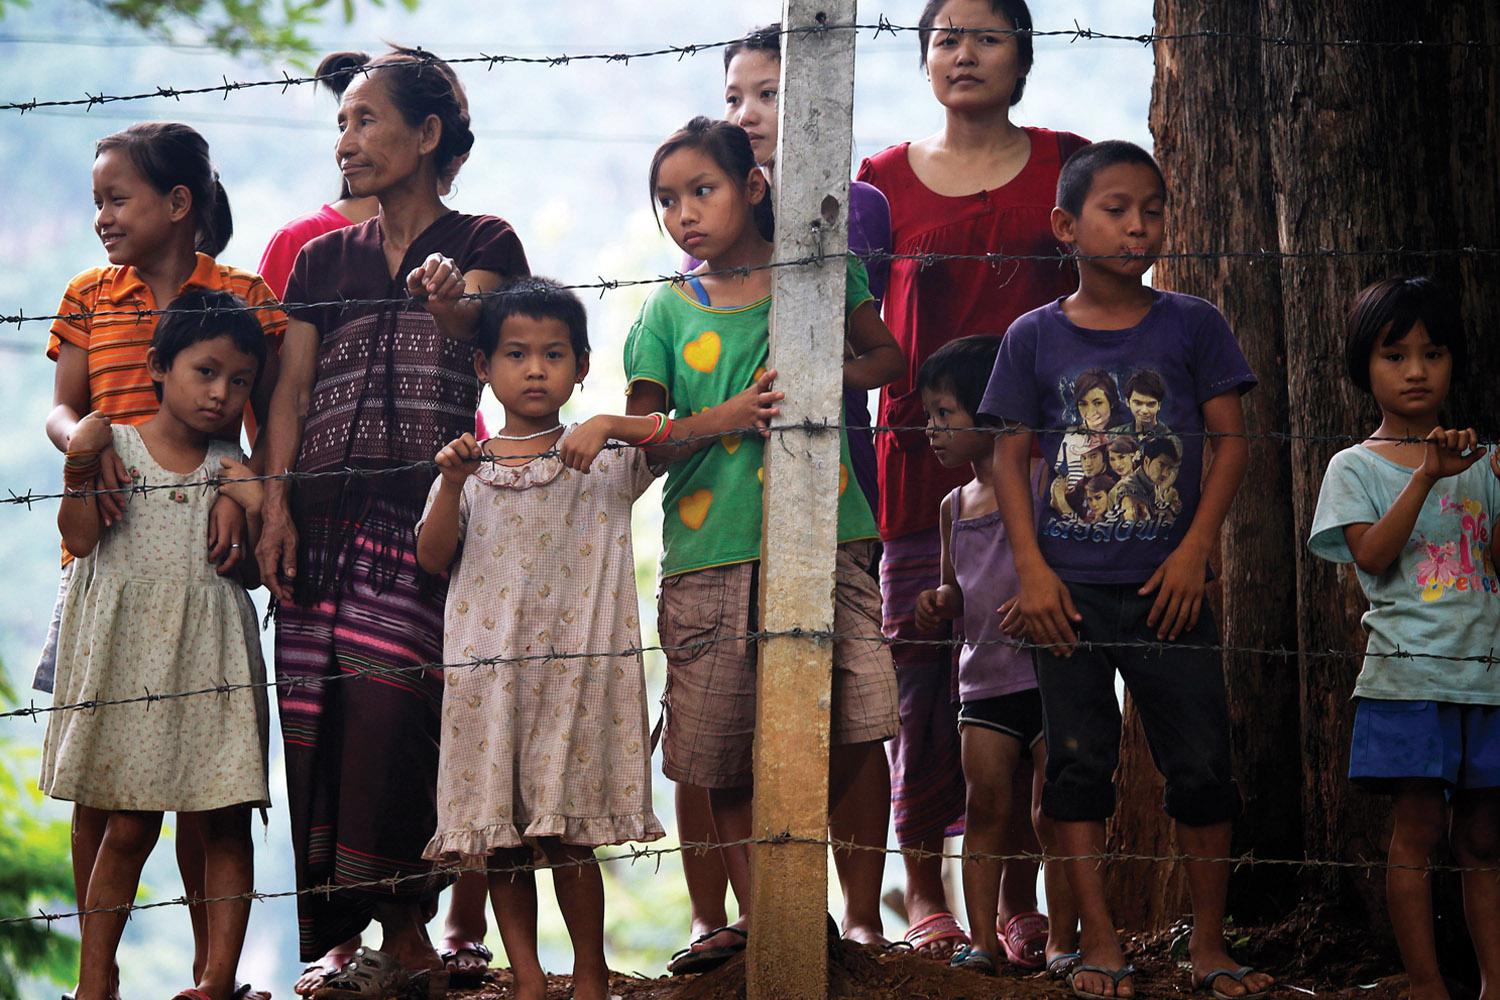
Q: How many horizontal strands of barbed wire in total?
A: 5